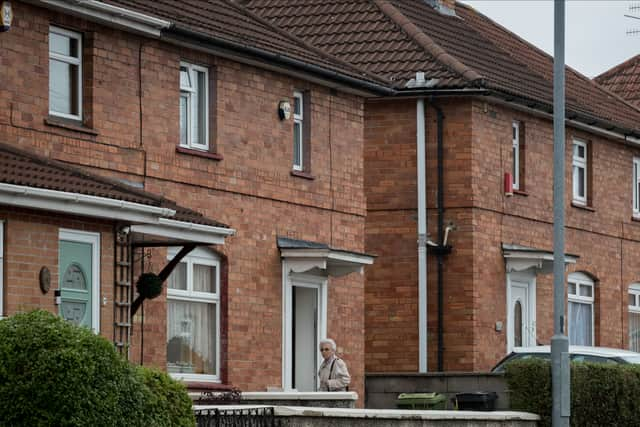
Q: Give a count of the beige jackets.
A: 1